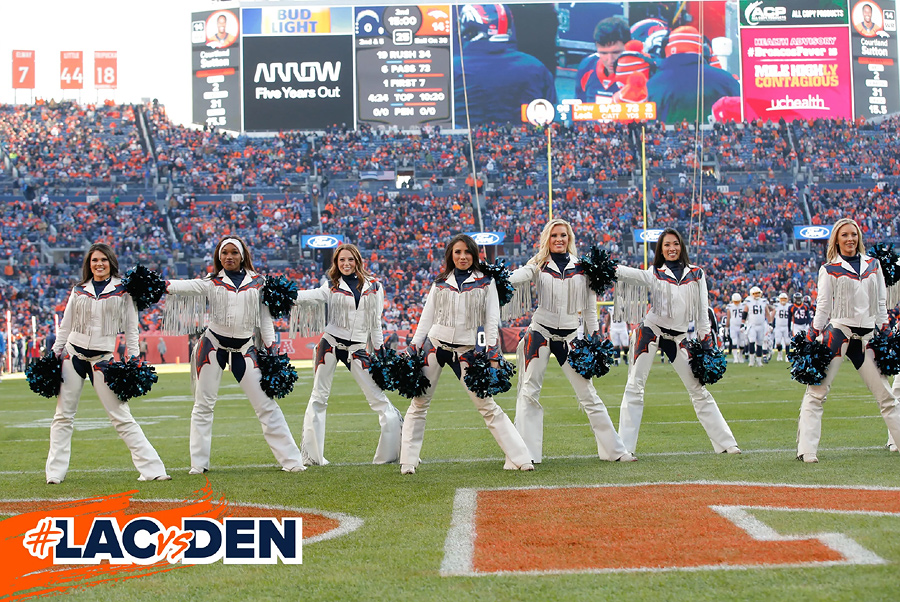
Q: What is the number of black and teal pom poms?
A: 15